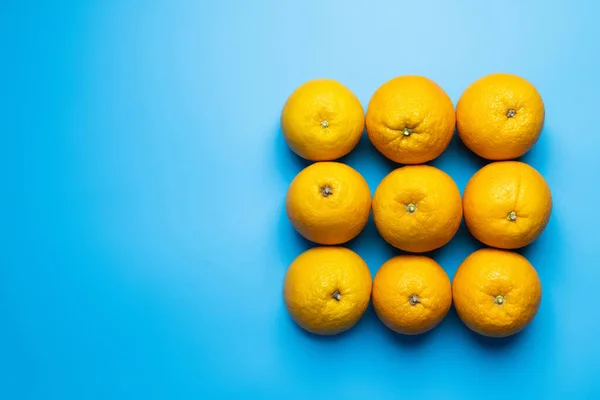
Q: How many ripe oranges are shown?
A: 9